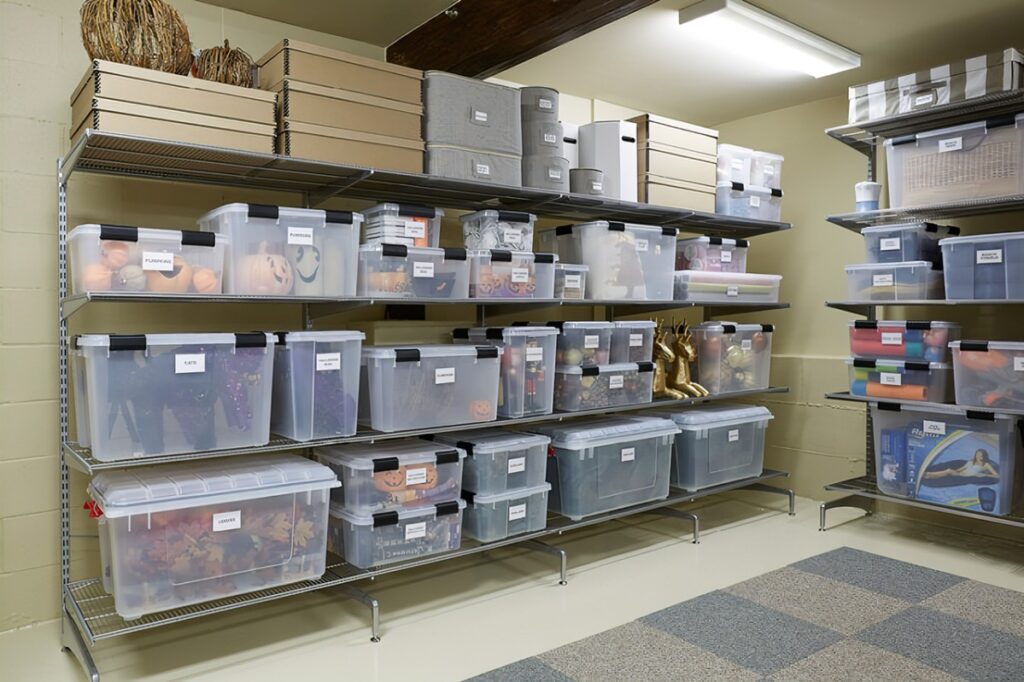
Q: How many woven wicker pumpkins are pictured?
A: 2